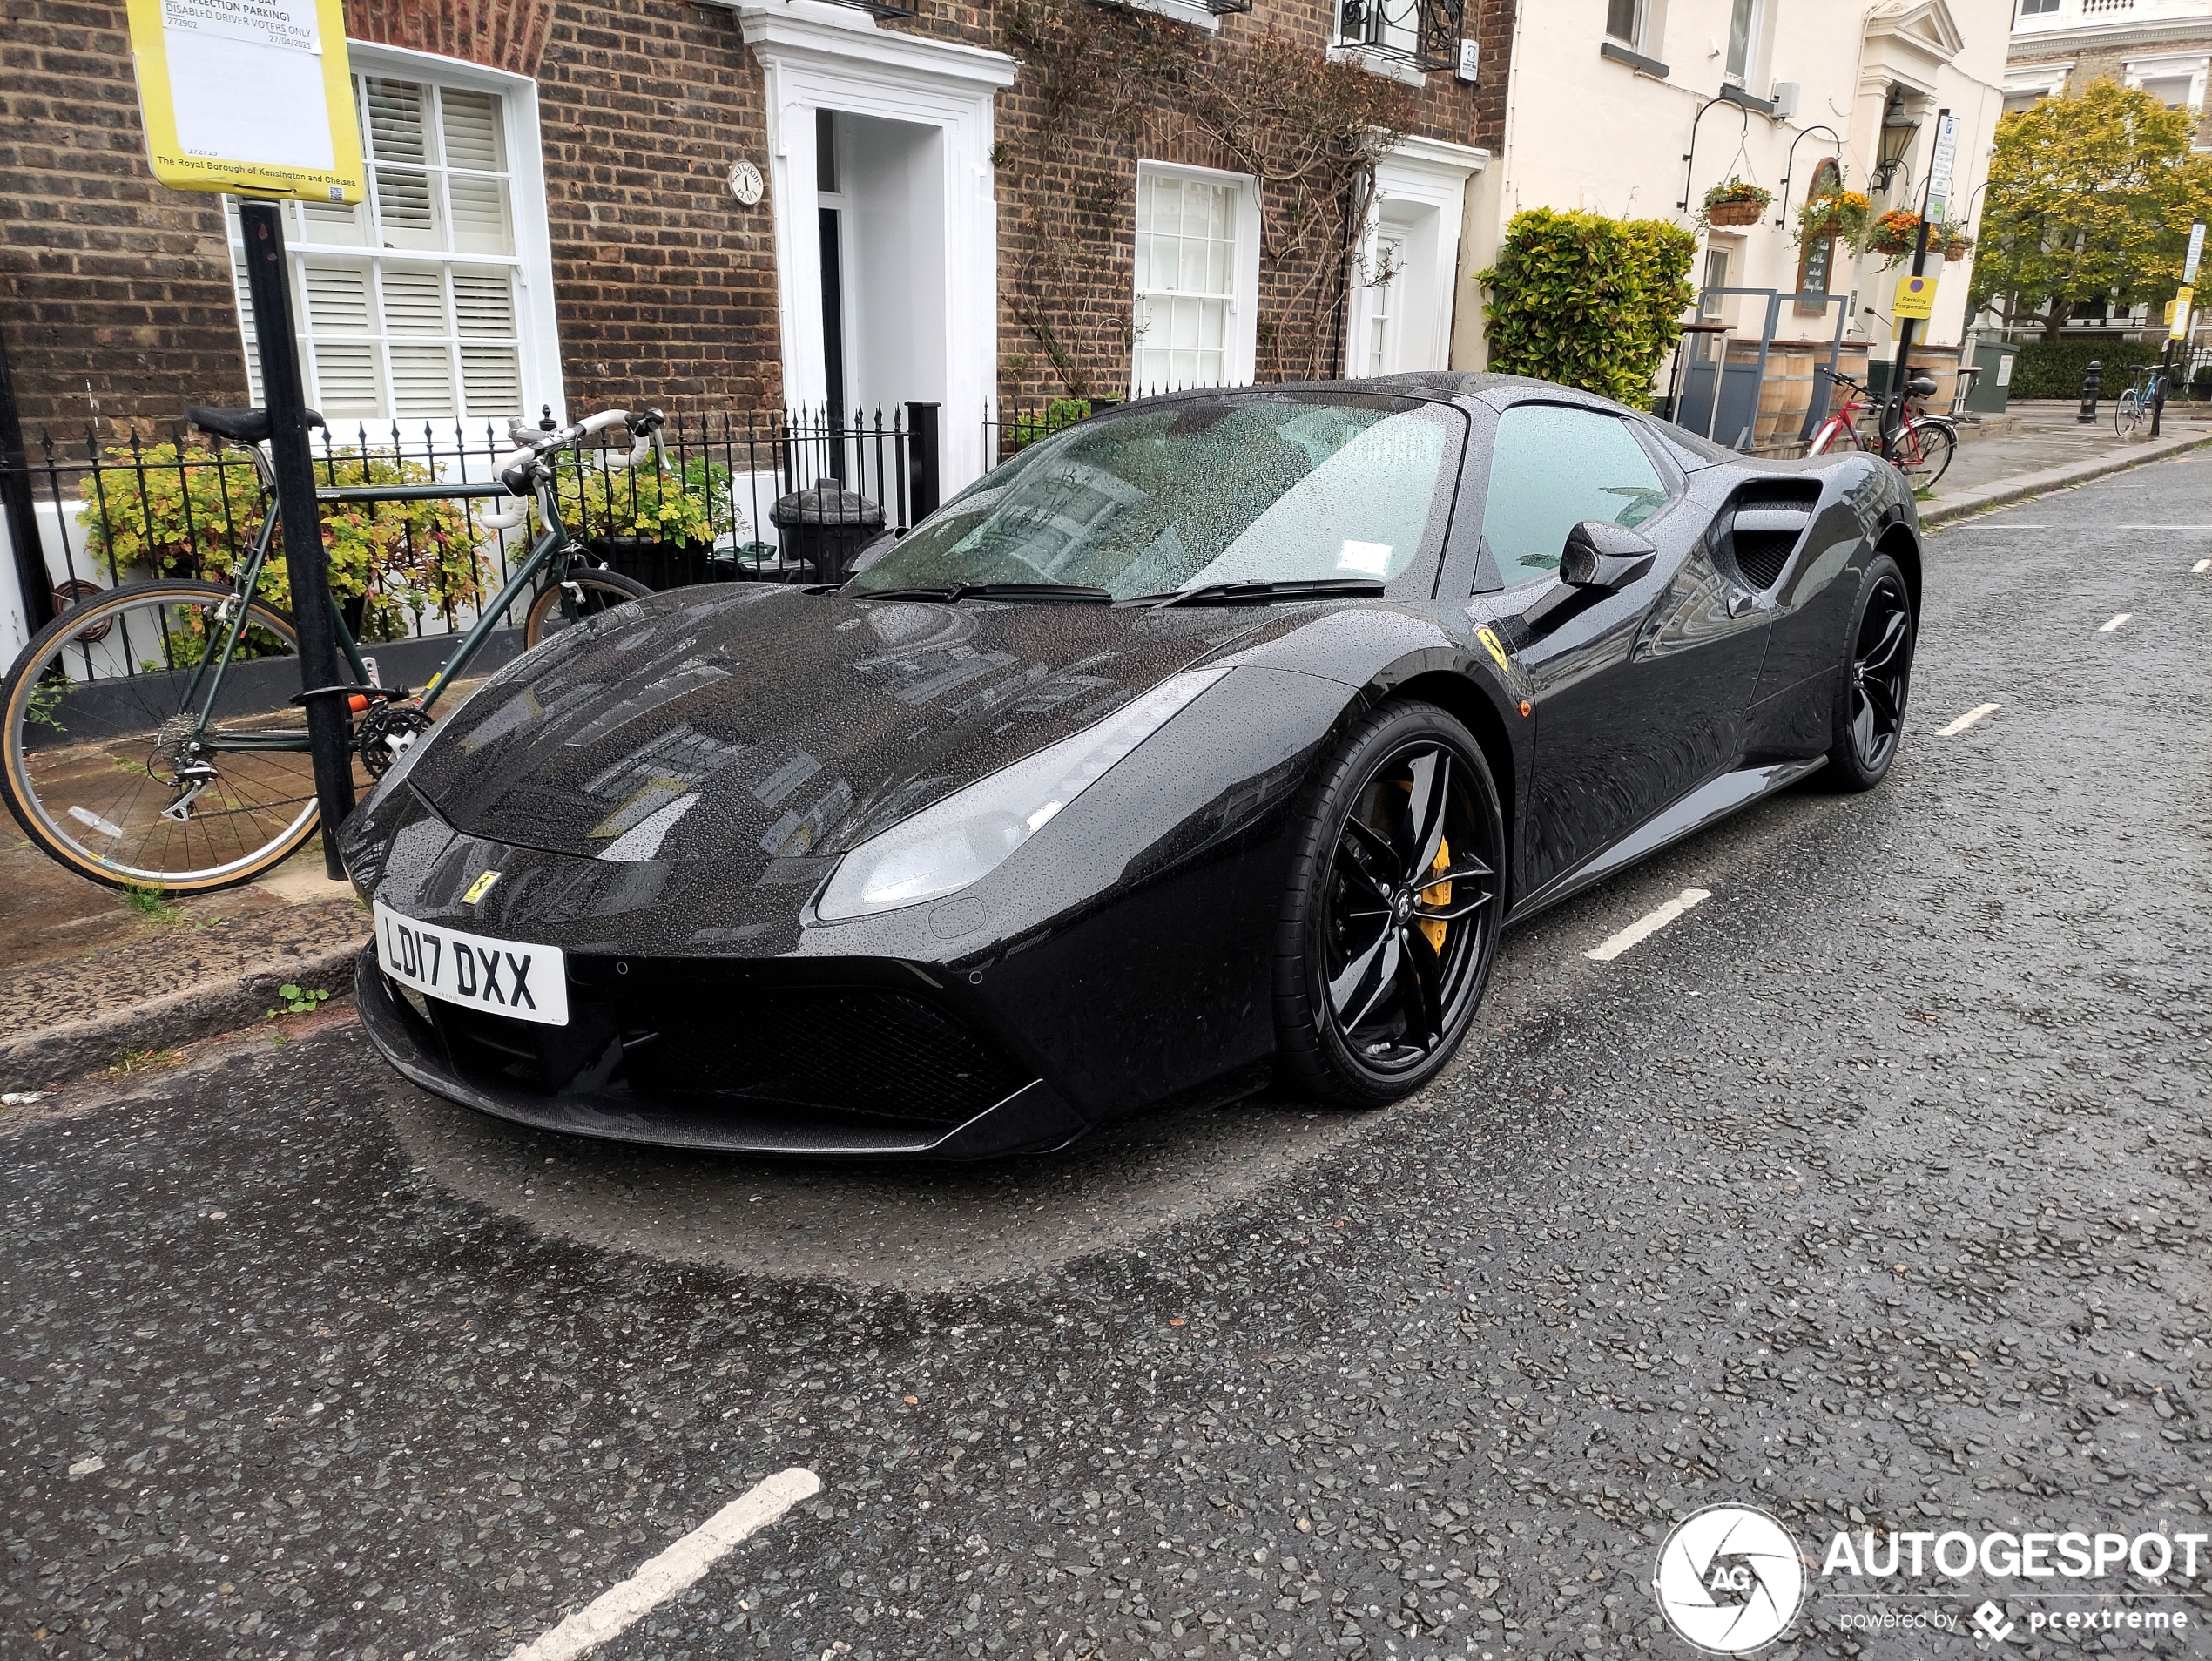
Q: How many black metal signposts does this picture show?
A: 3